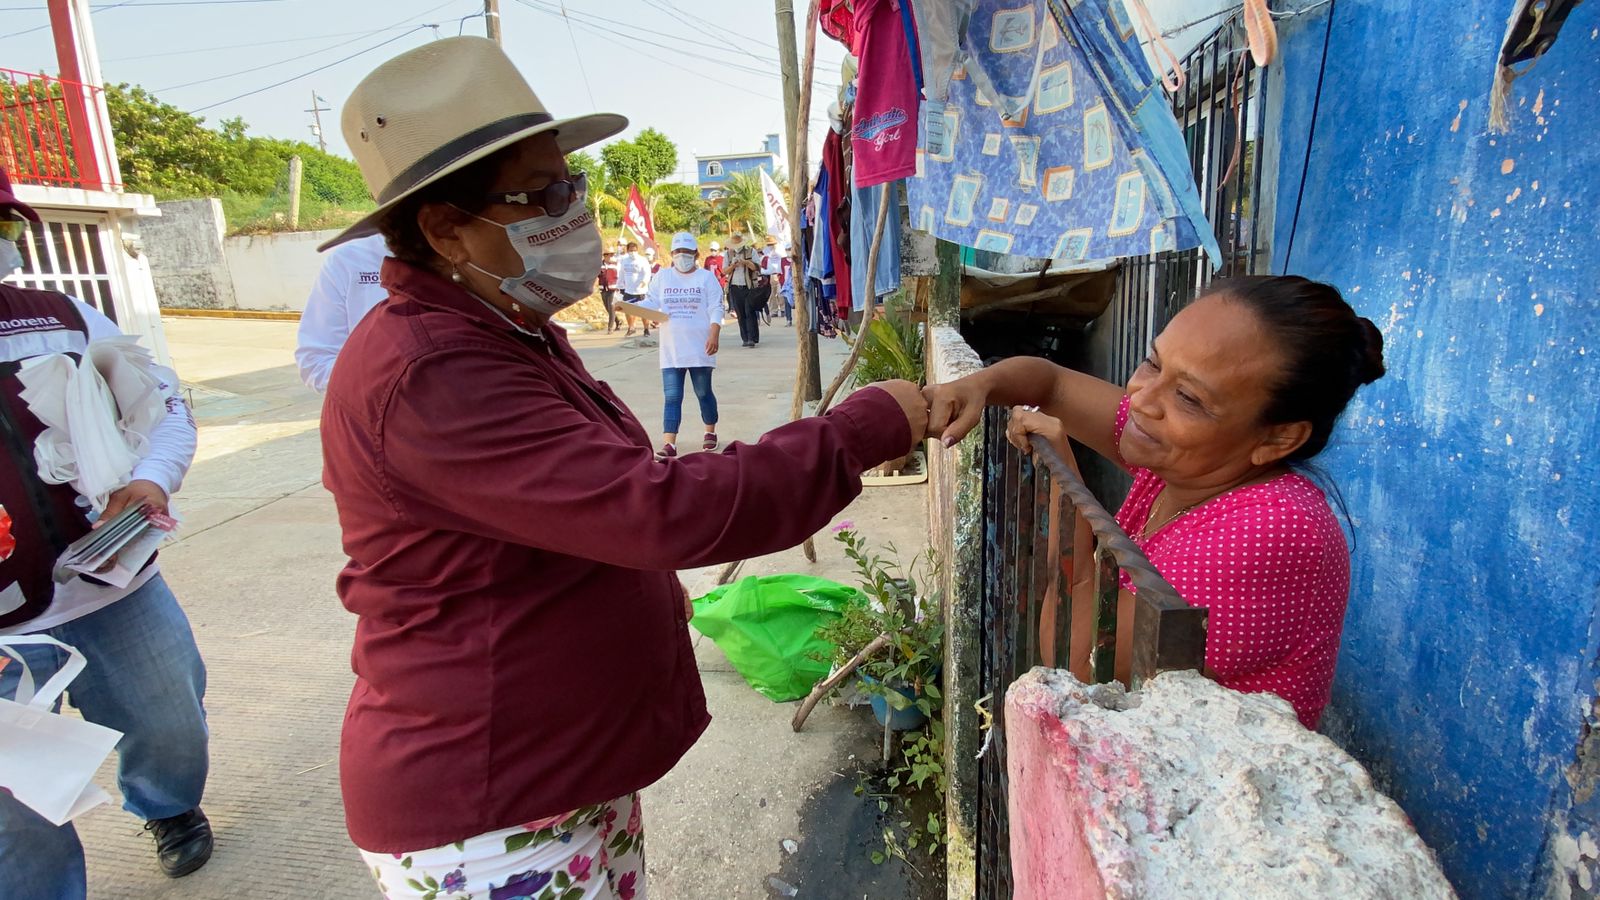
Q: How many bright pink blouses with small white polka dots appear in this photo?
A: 1